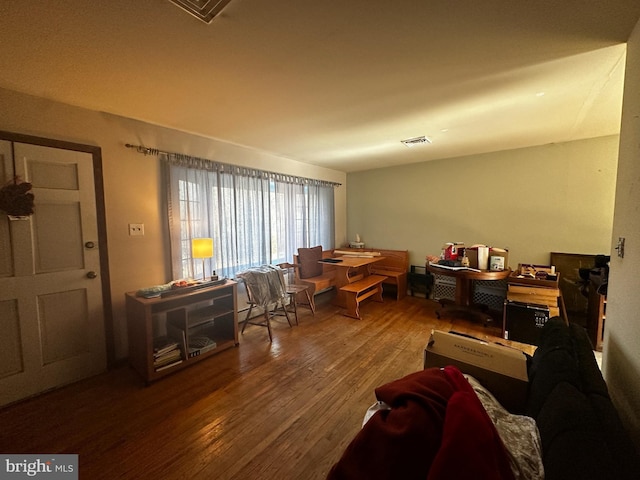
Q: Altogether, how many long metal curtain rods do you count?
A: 1